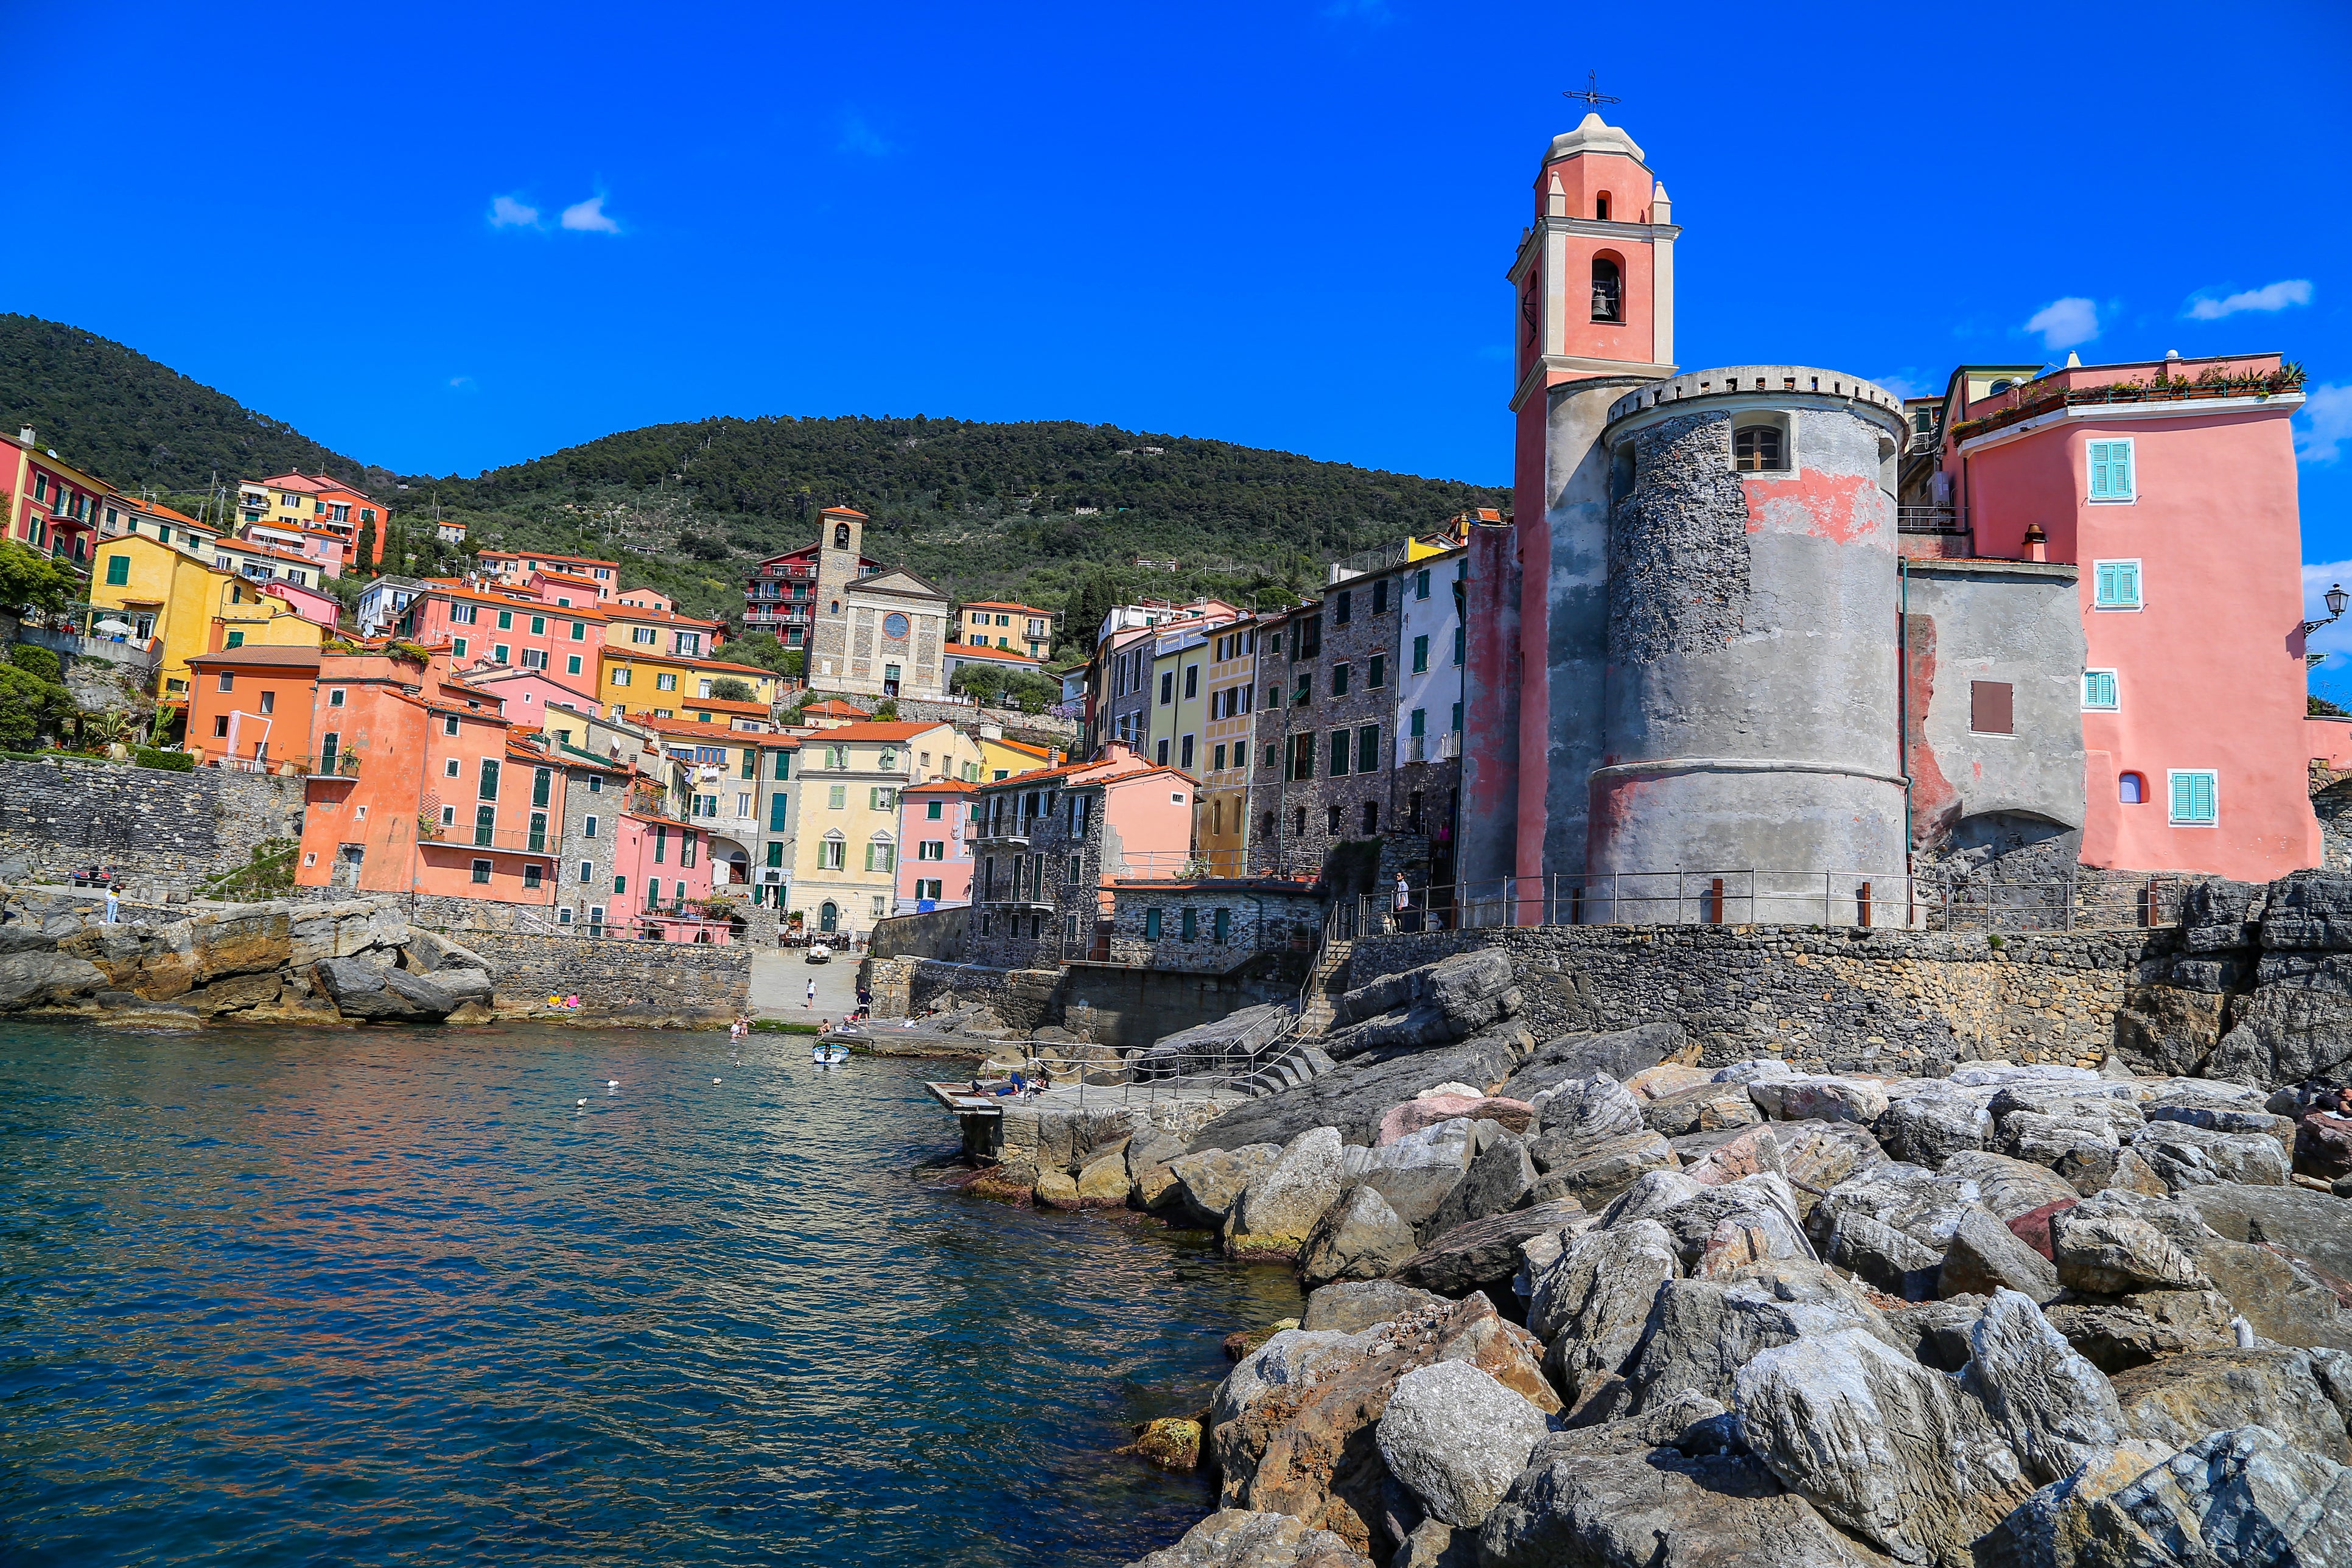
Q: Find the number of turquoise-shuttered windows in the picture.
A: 4